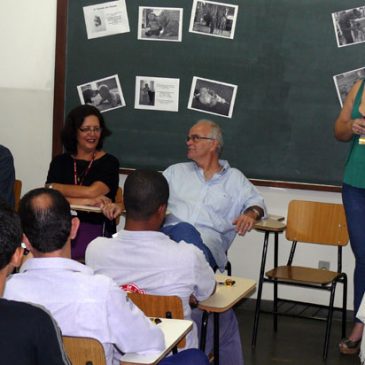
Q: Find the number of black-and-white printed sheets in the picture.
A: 8